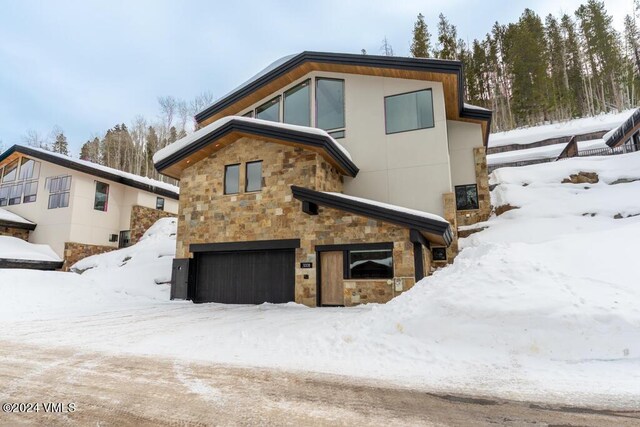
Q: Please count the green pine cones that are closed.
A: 0